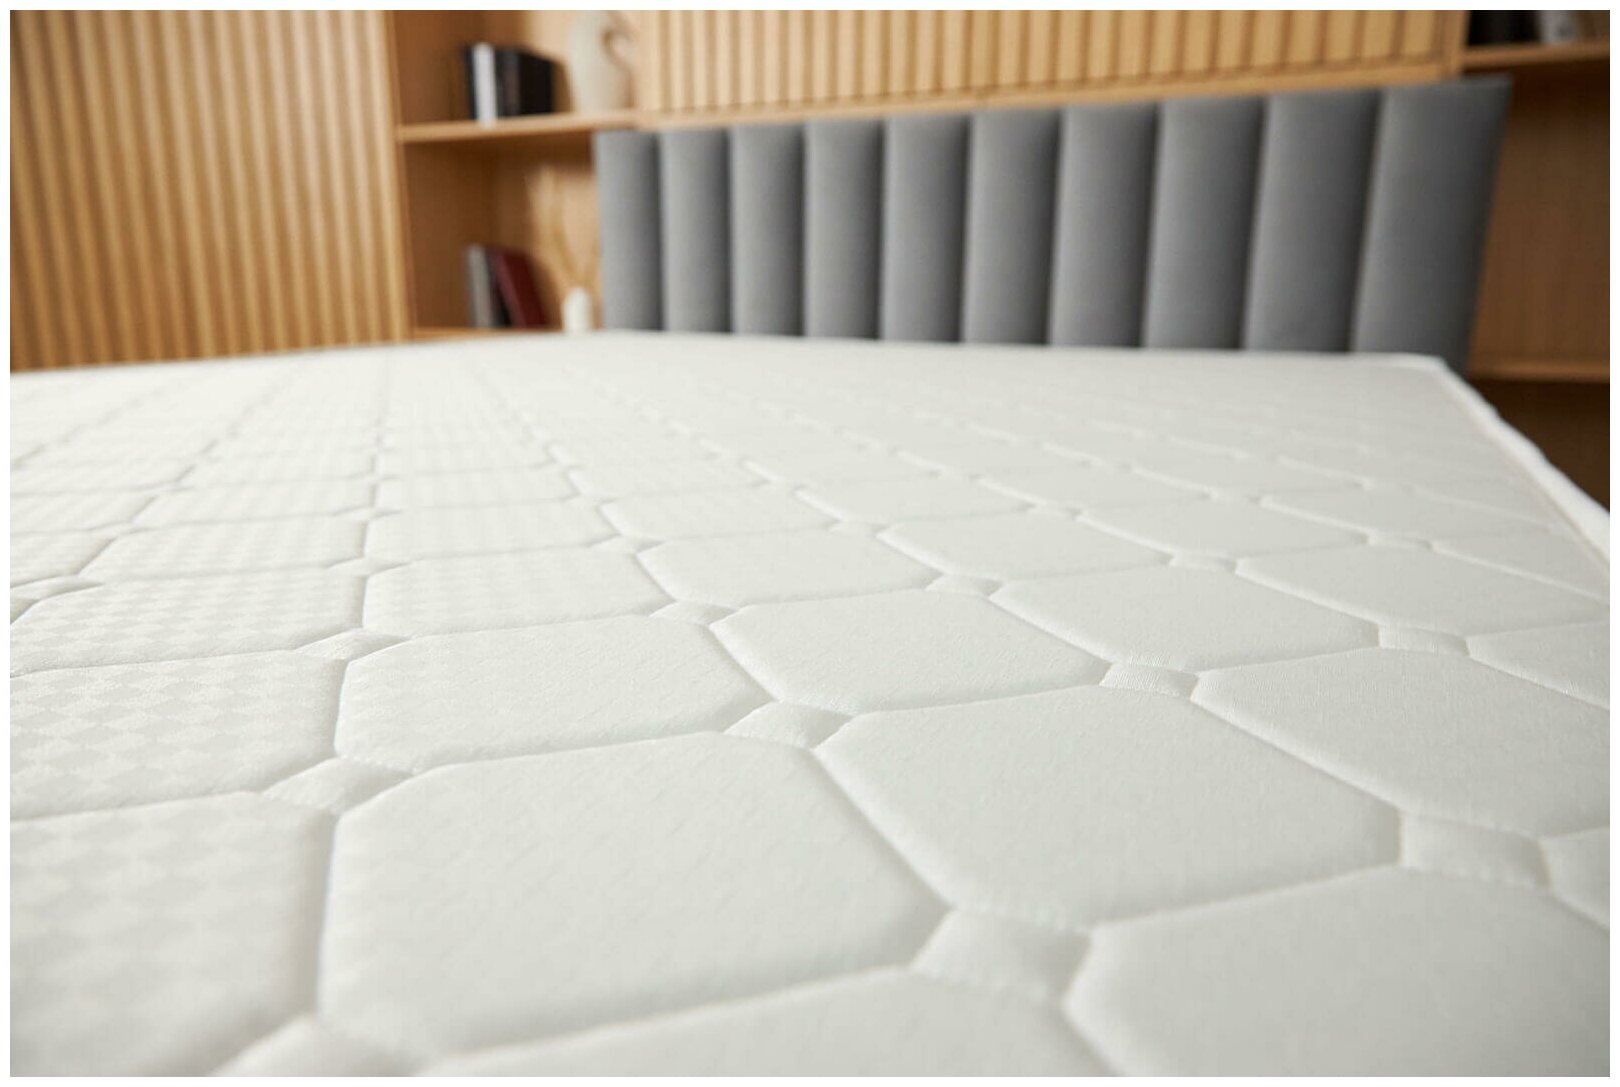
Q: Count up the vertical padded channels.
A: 10